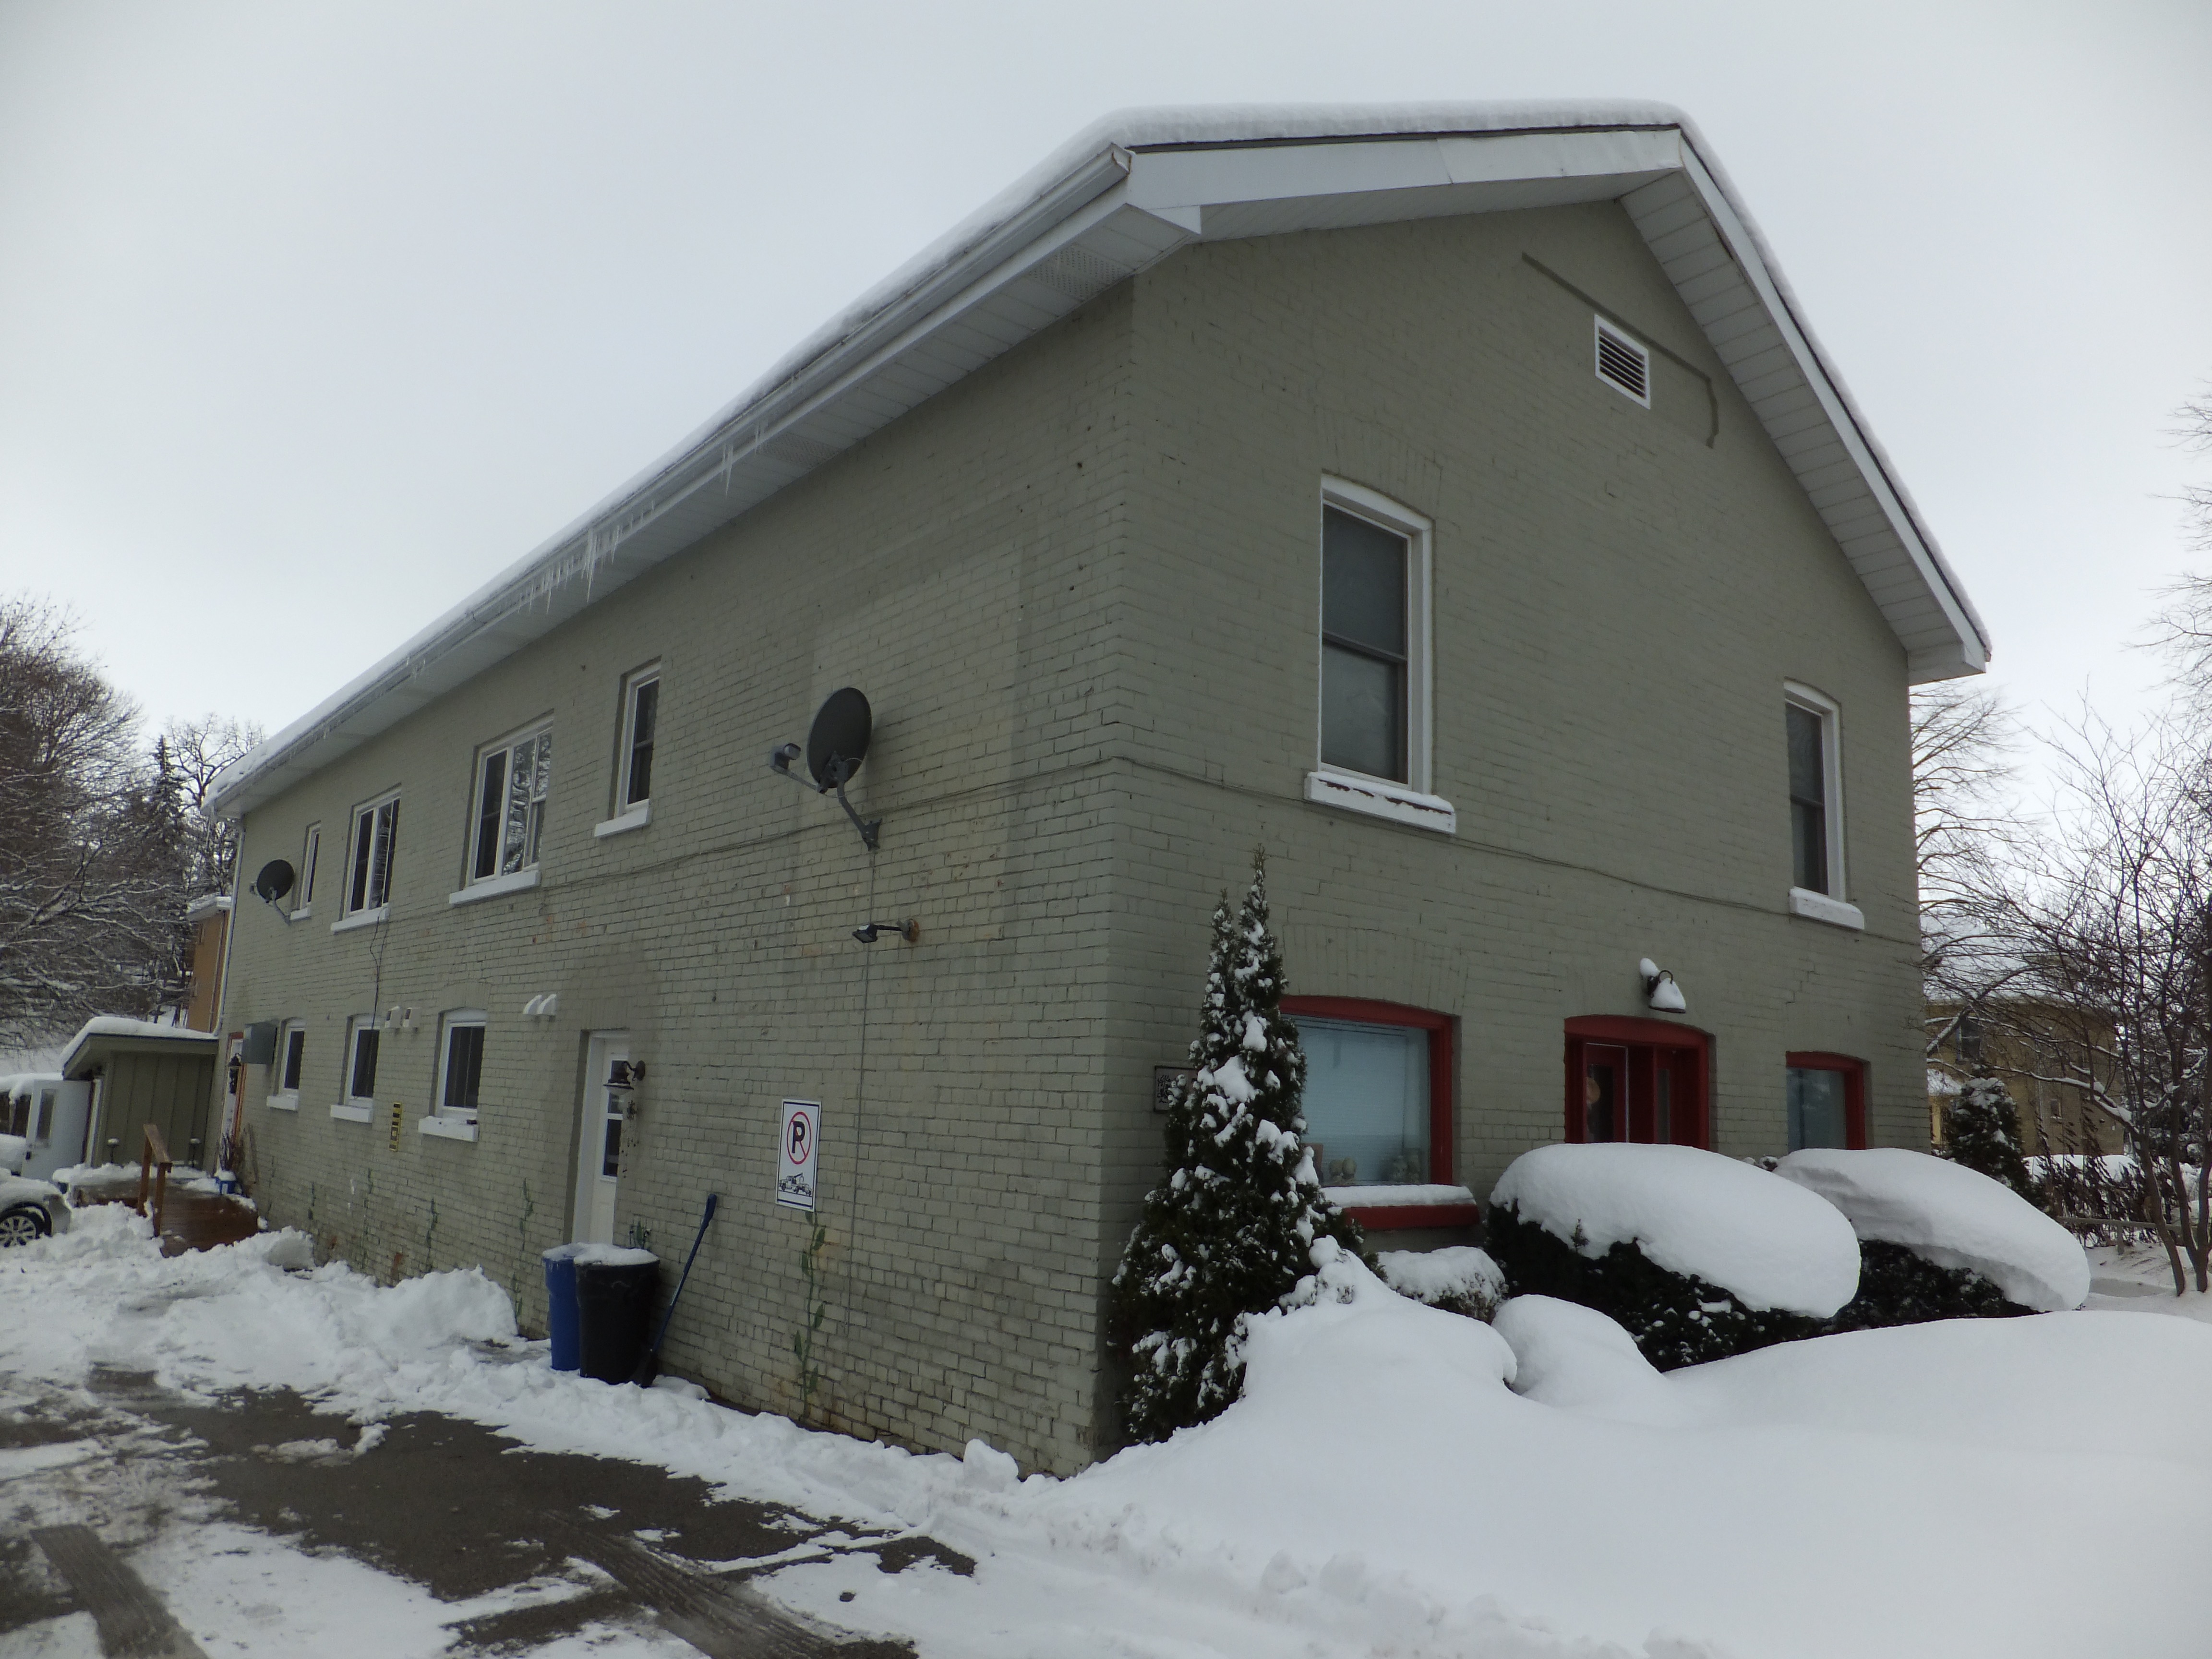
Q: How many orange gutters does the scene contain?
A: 0